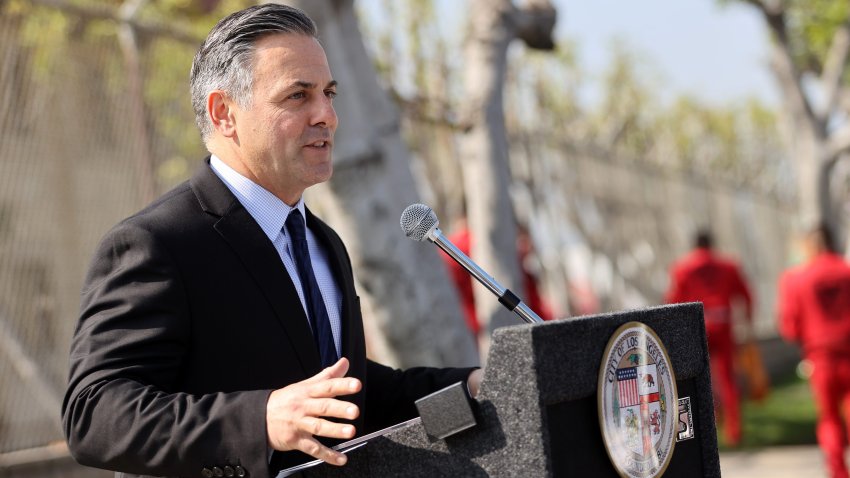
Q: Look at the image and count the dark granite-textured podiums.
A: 1